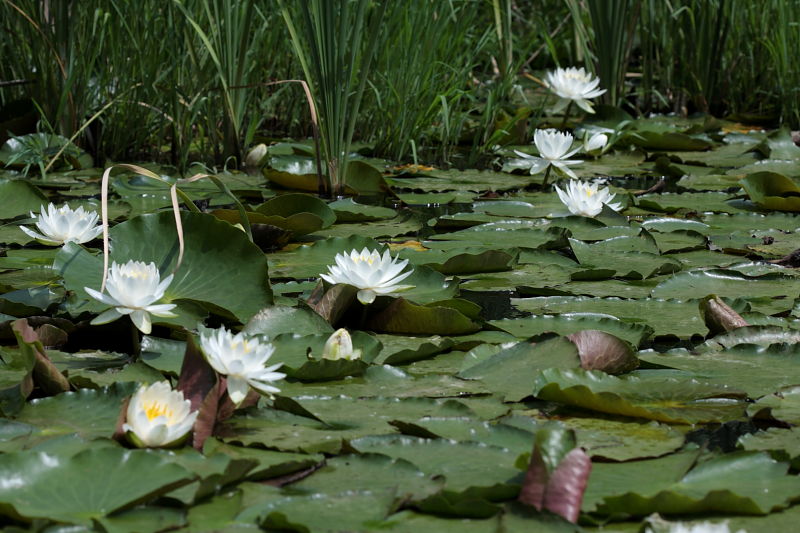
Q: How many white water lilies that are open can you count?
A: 8